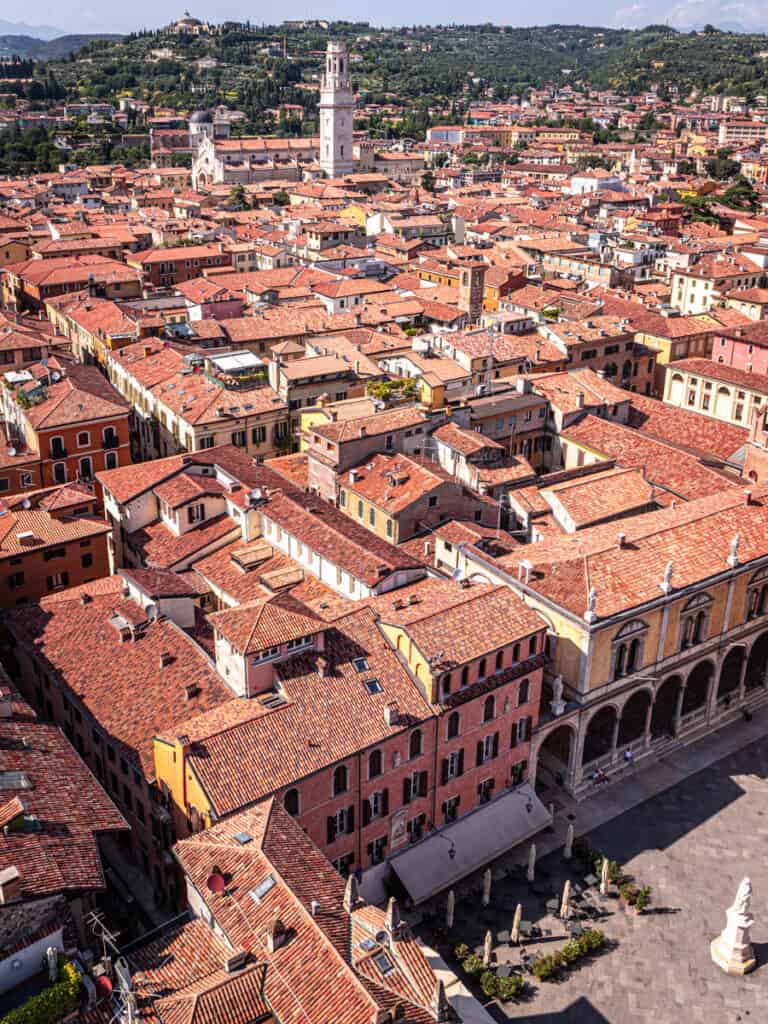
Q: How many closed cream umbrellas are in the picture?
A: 8